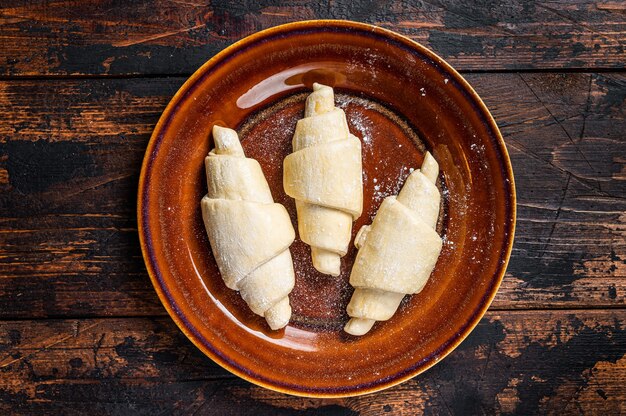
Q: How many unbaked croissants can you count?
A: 3